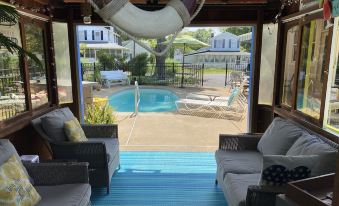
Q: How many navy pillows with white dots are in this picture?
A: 1